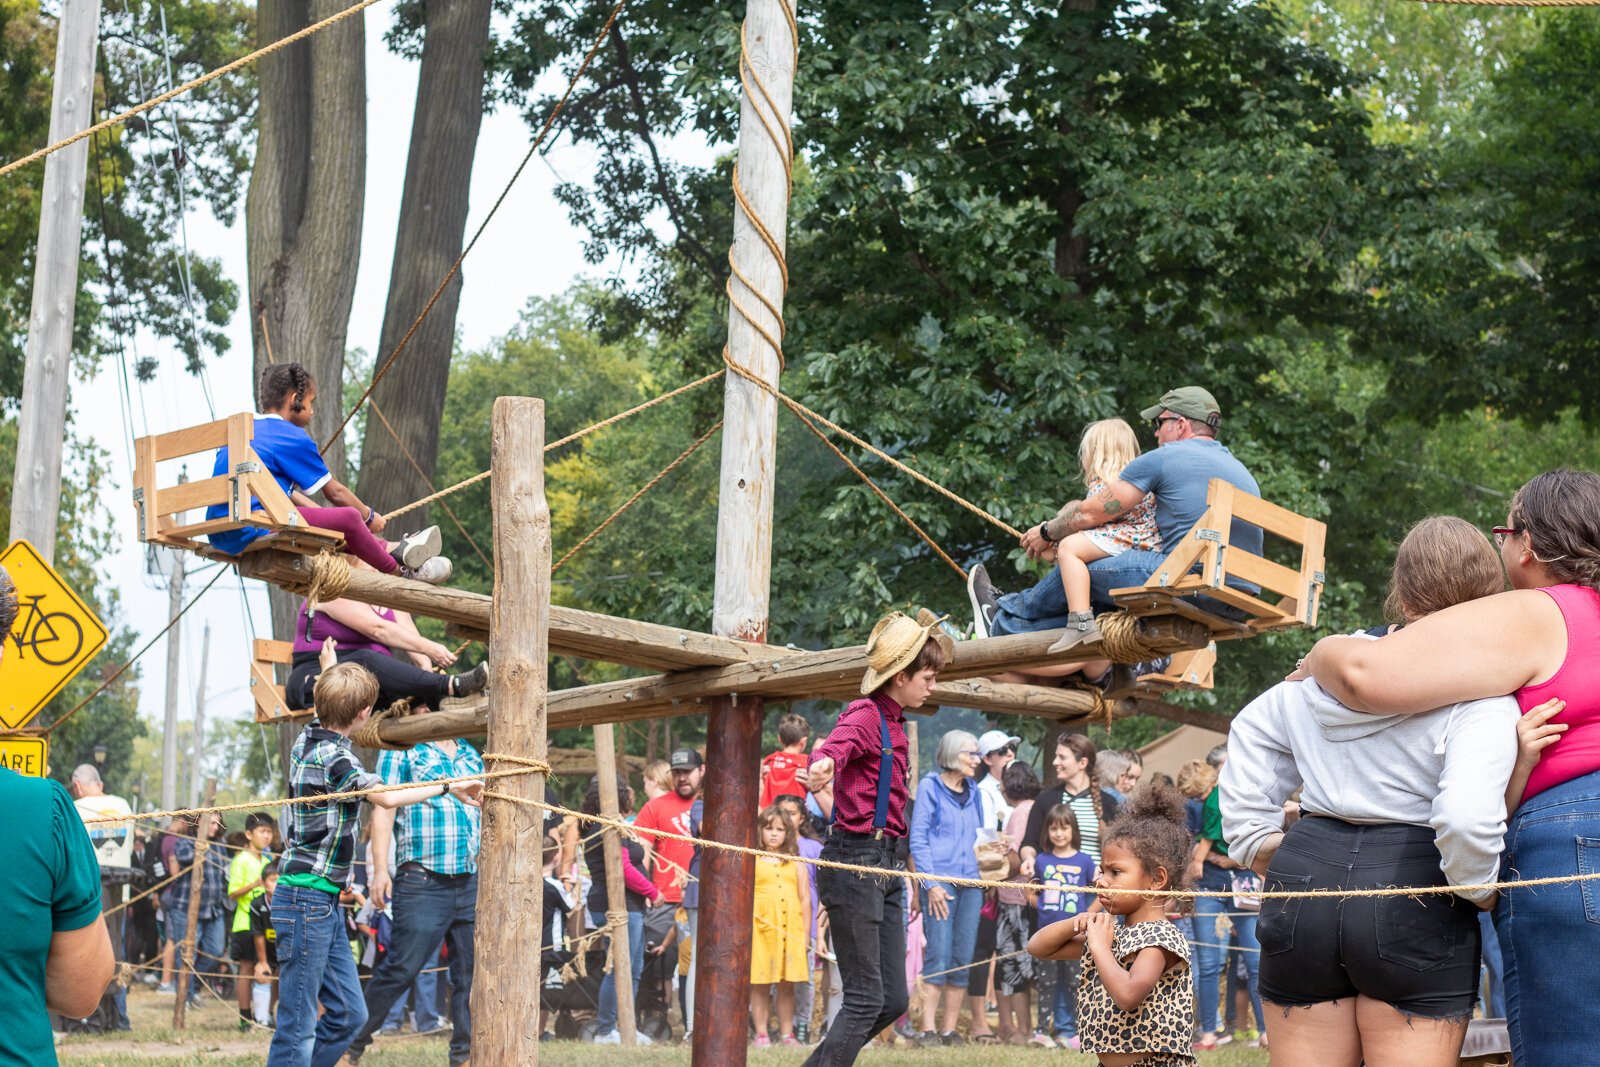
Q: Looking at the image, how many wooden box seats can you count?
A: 4